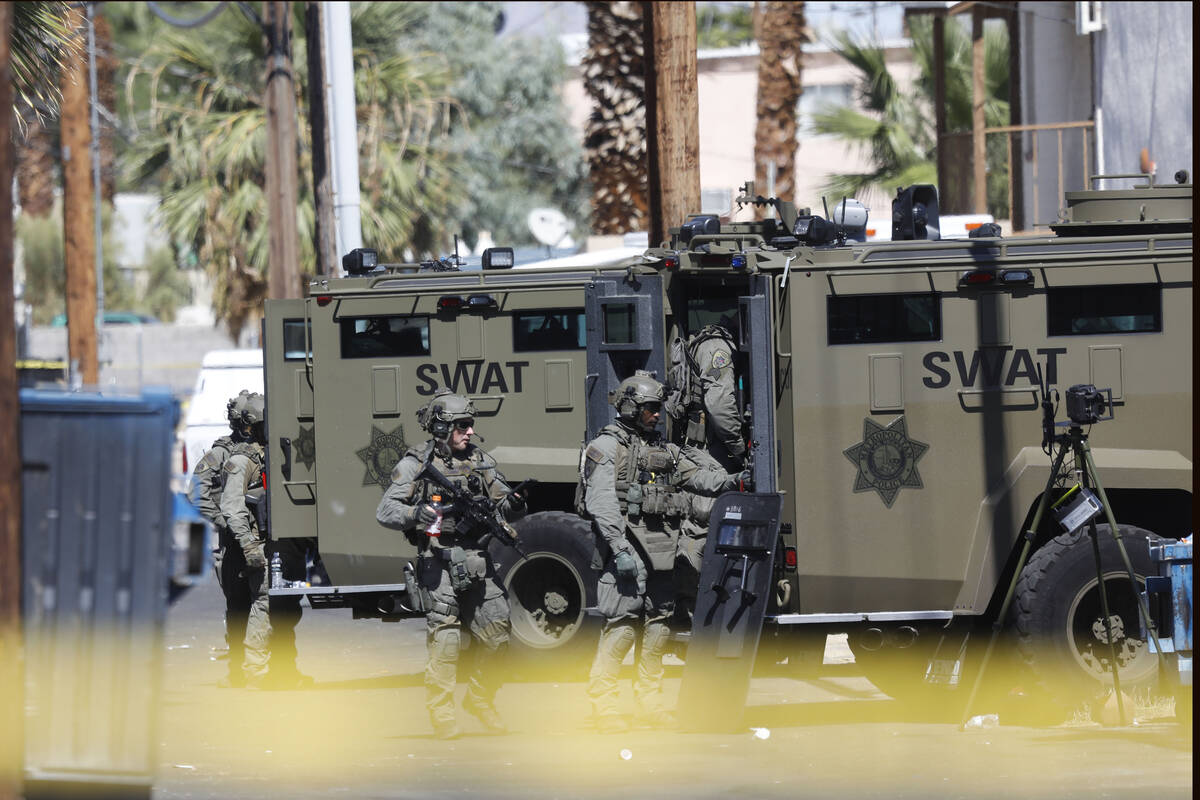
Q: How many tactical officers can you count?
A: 5